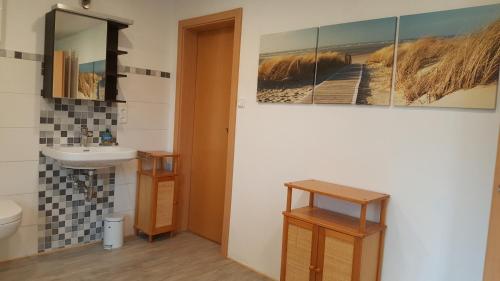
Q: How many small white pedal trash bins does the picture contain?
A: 1